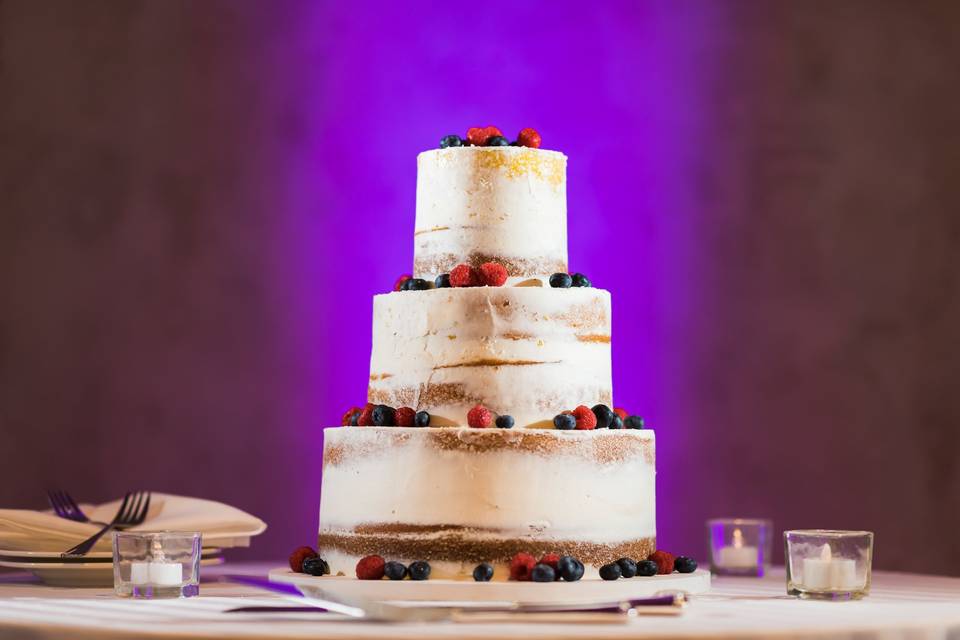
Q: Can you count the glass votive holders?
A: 3